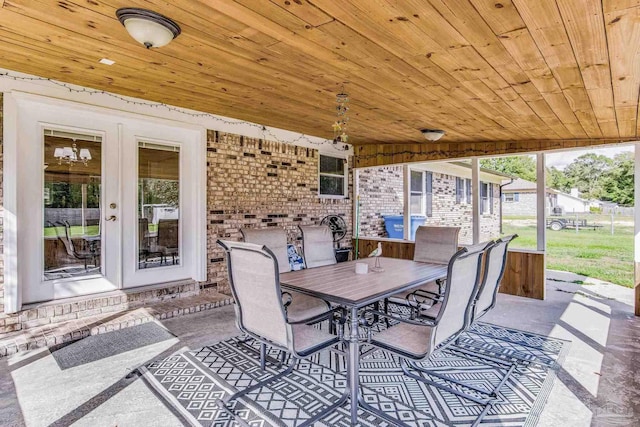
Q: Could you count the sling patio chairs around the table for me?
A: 6